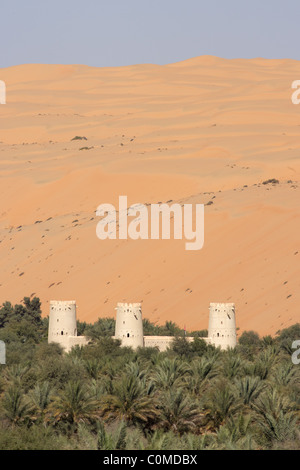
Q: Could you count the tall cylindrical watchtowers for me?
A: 3